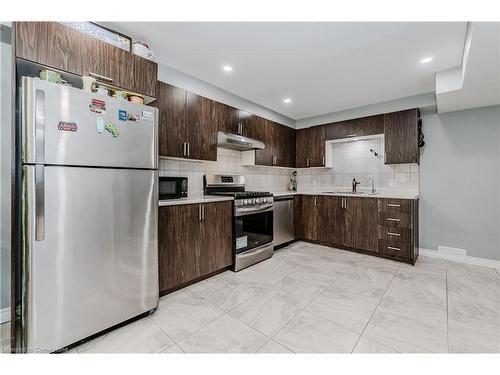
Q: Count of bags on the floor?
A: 0